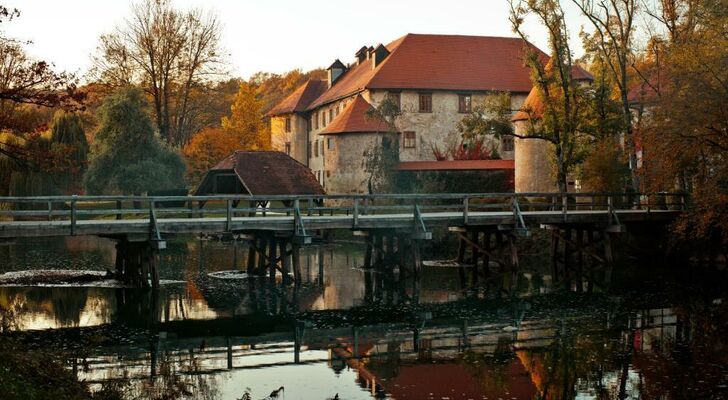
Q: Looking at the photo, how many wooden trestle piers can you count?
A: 5